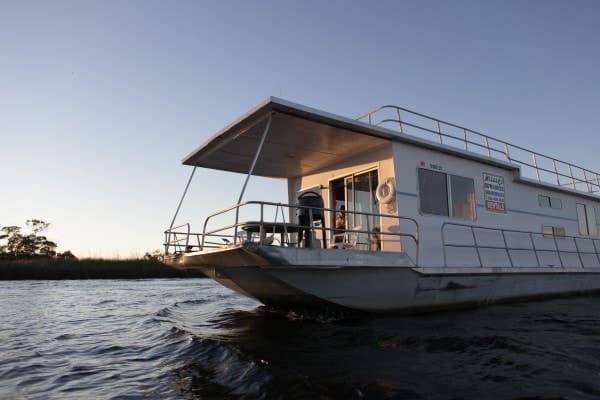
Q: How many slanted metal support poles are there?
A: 2